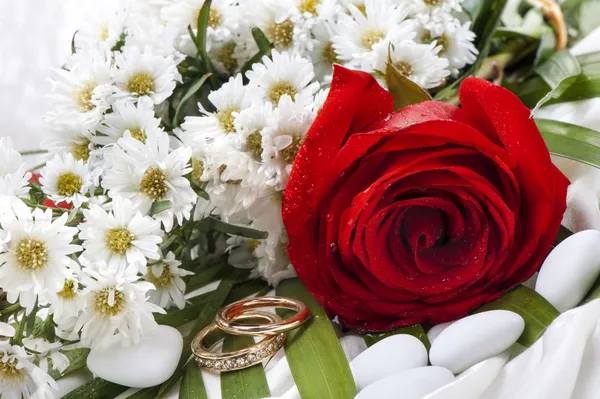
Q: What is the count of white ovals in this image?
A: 5